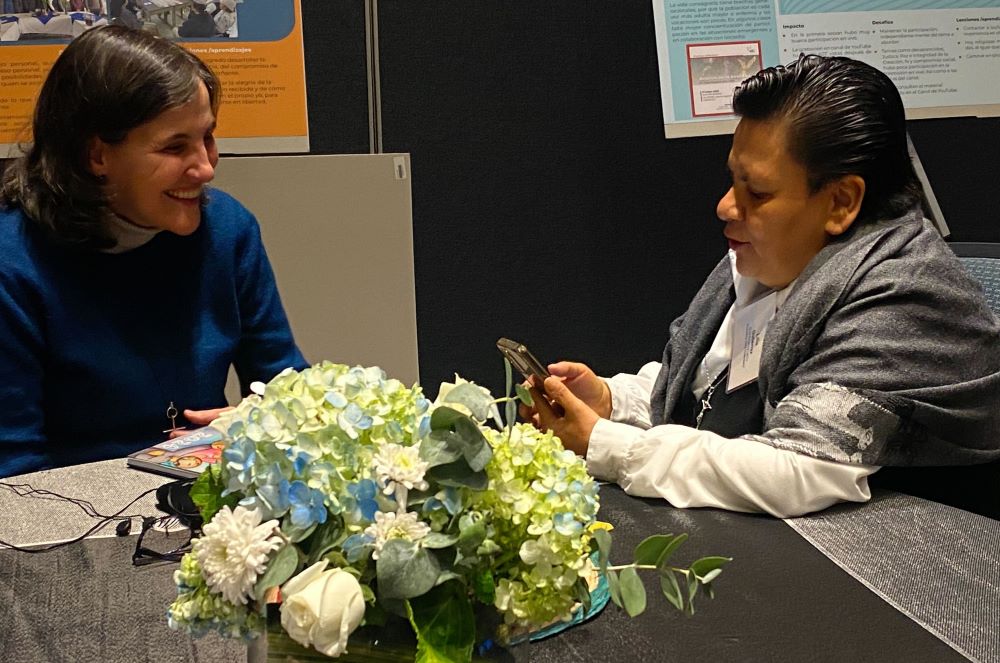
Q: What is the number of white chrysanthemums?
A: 3